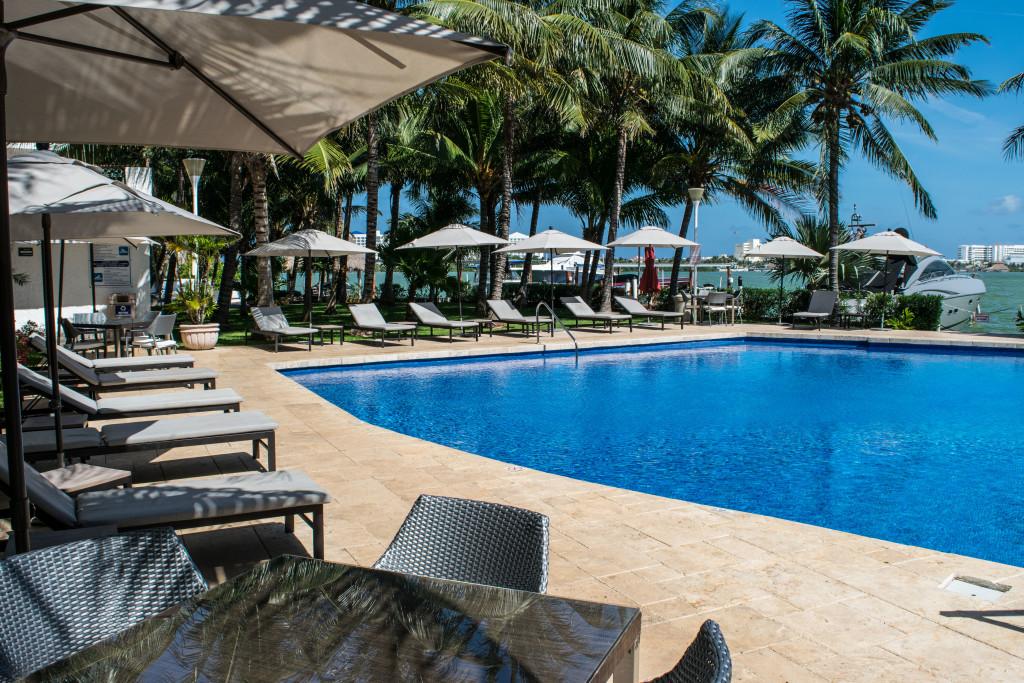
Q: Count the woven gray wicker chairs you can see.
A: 3